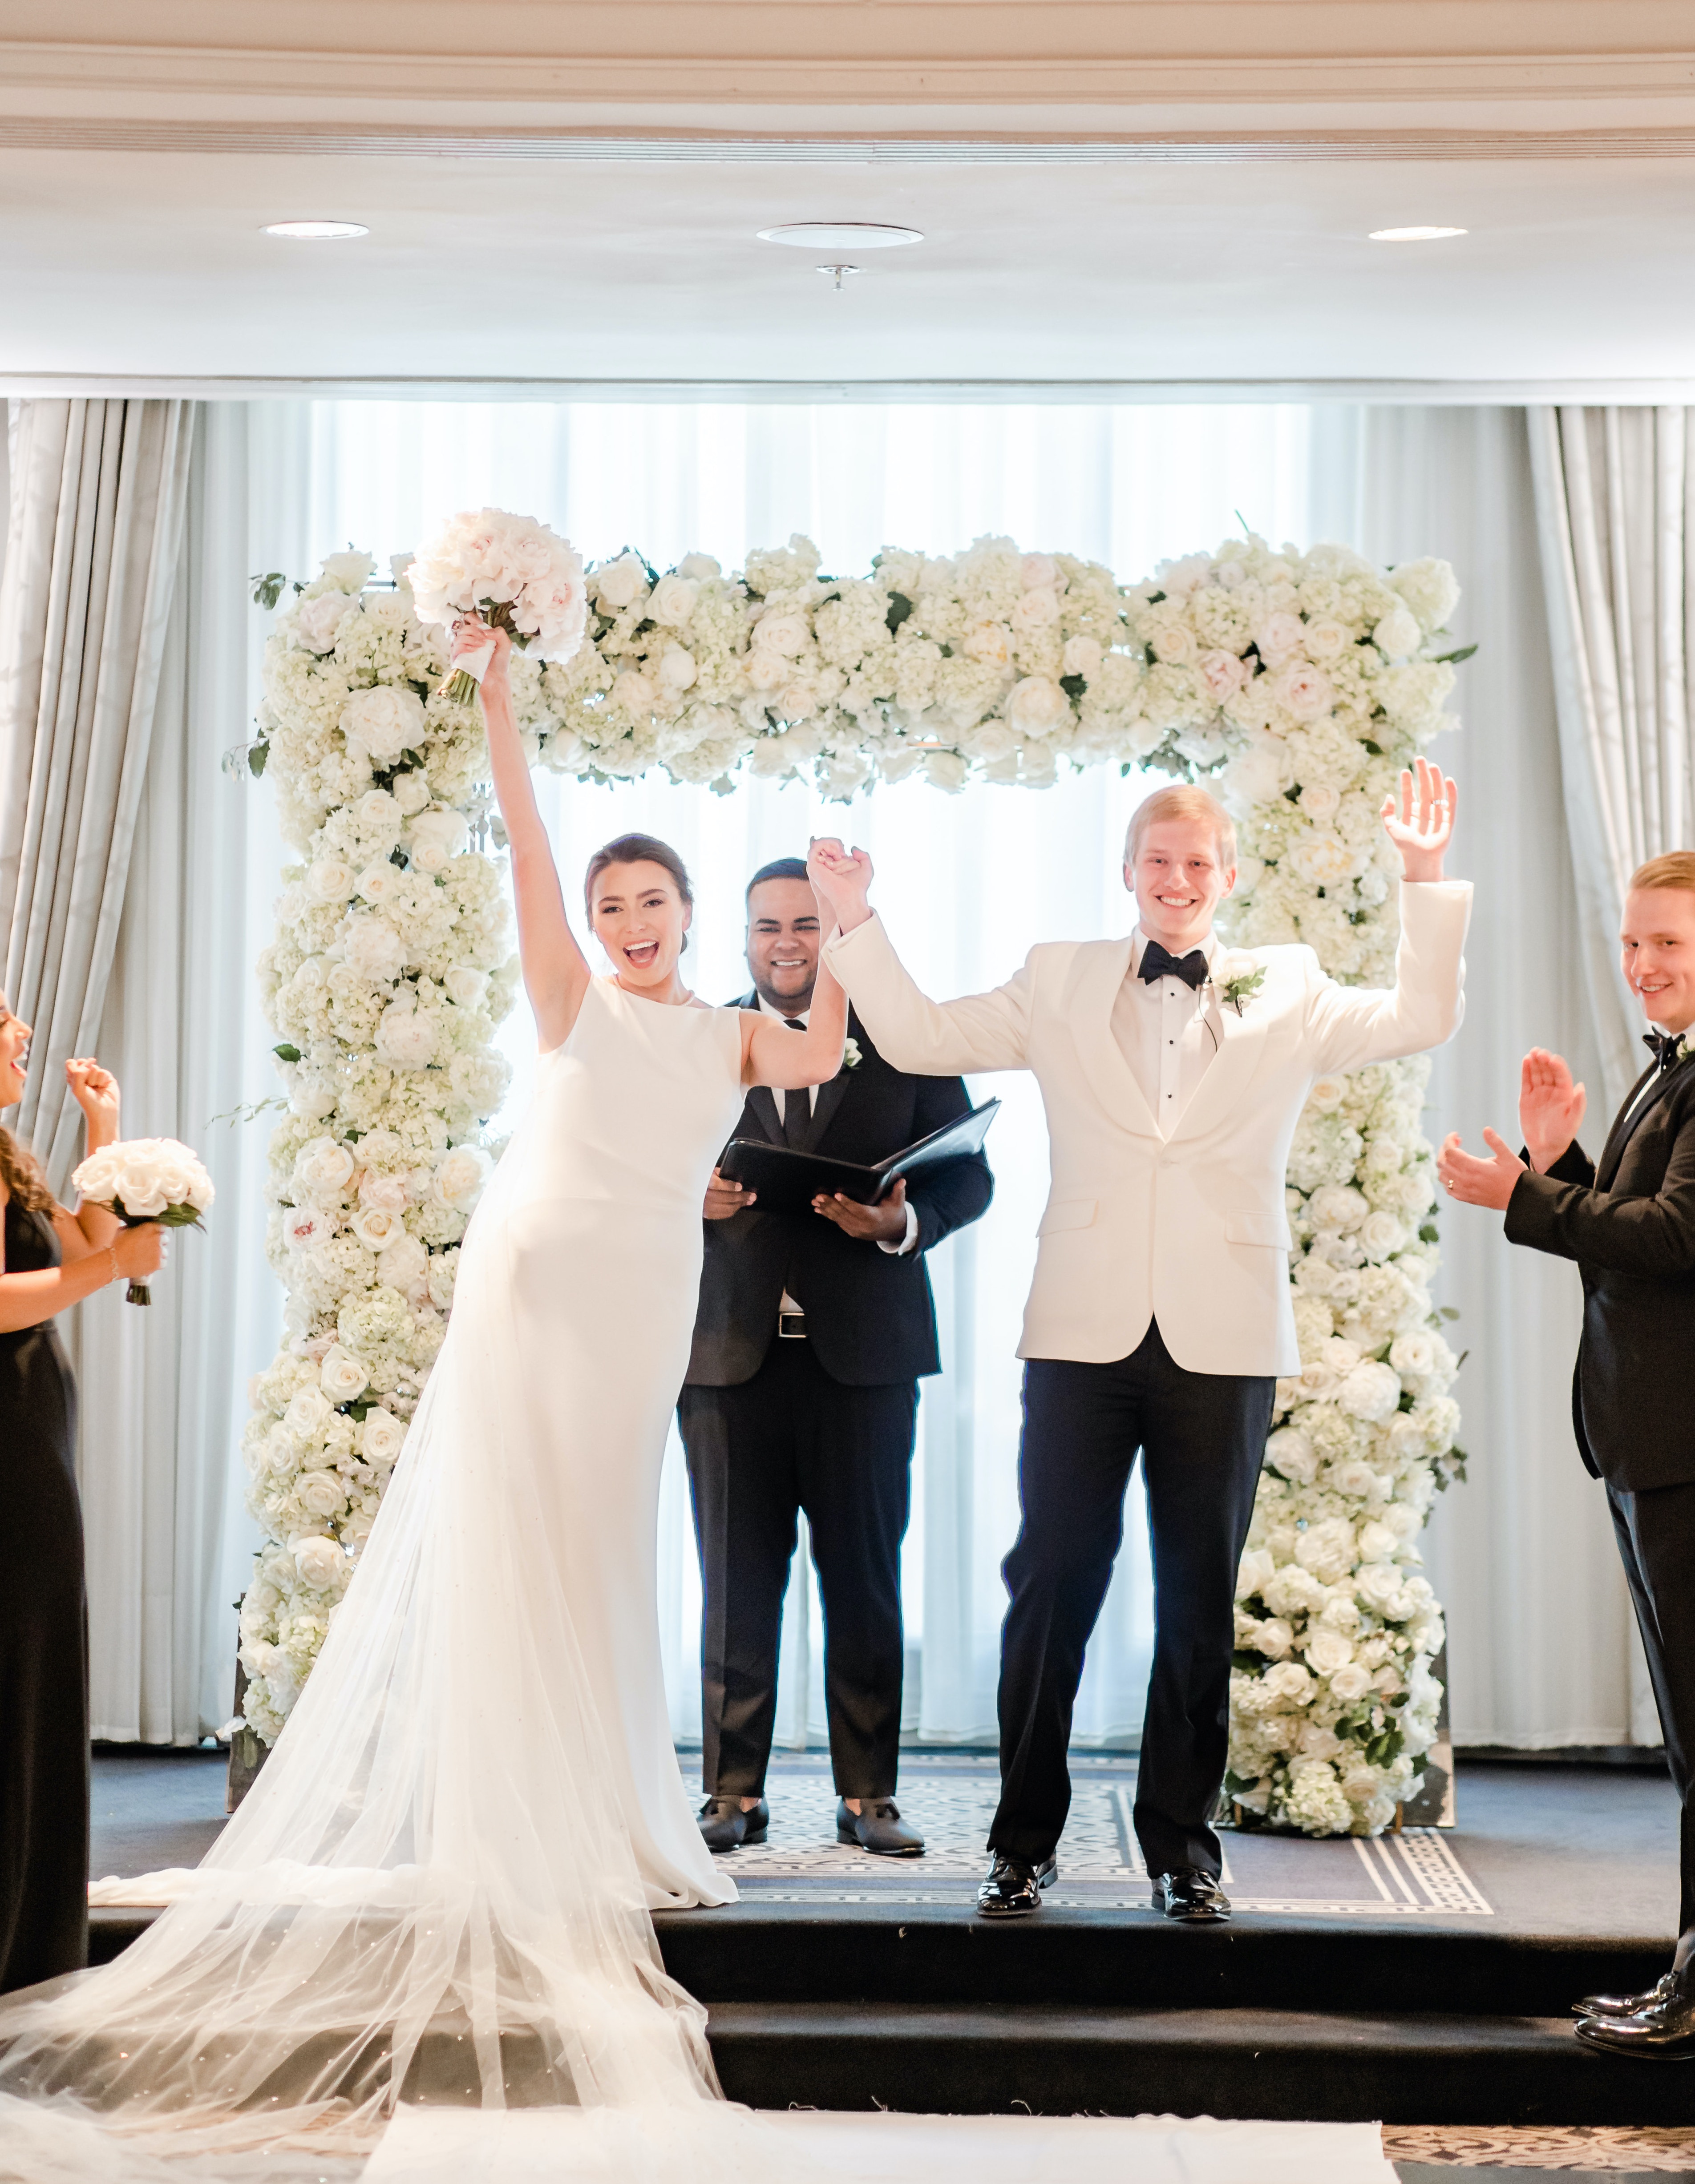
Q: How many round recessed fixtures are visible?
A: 3